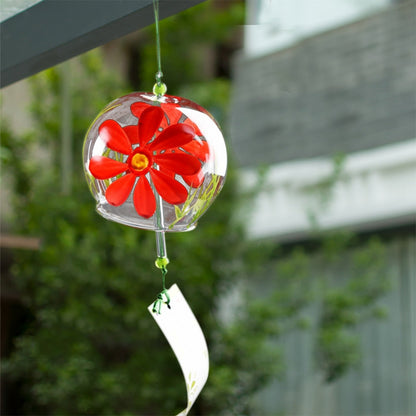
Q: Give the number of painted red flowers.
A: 2